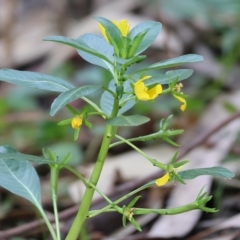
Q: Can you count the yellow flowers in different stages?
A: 5